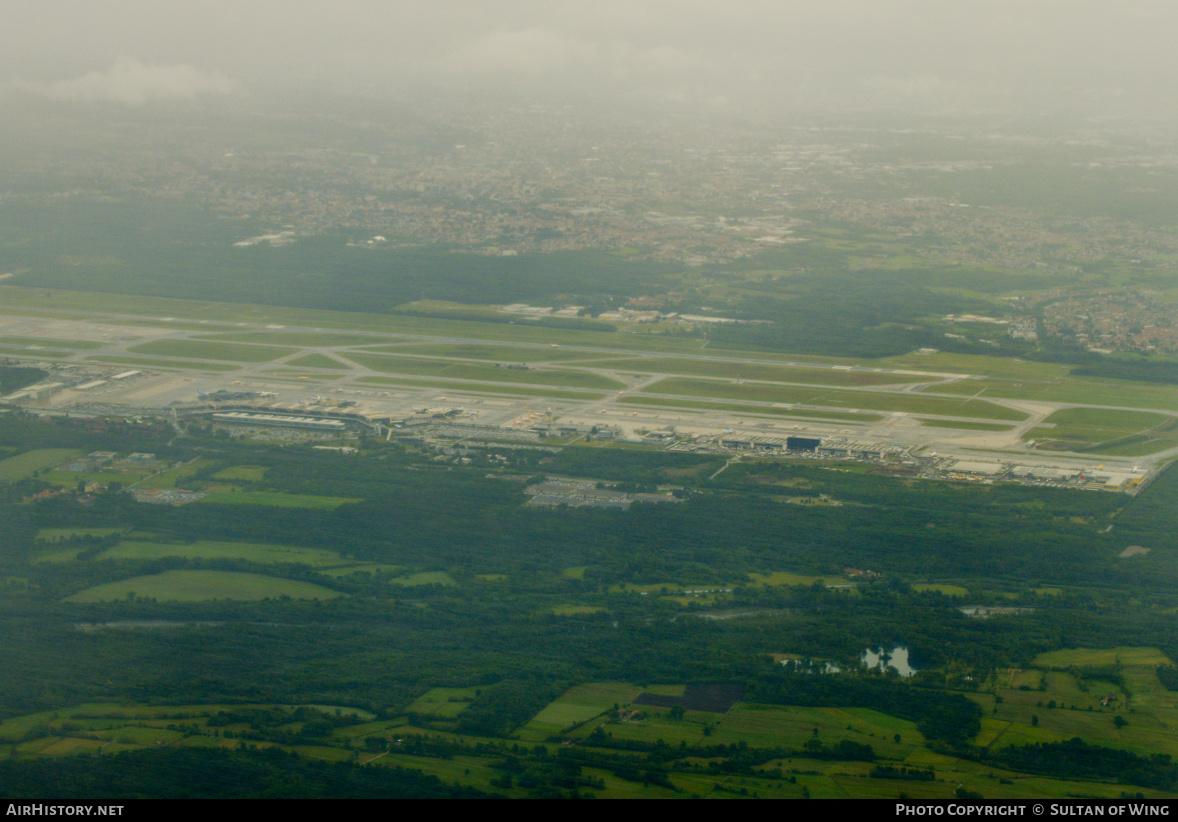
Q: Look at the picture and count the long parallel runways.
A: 2